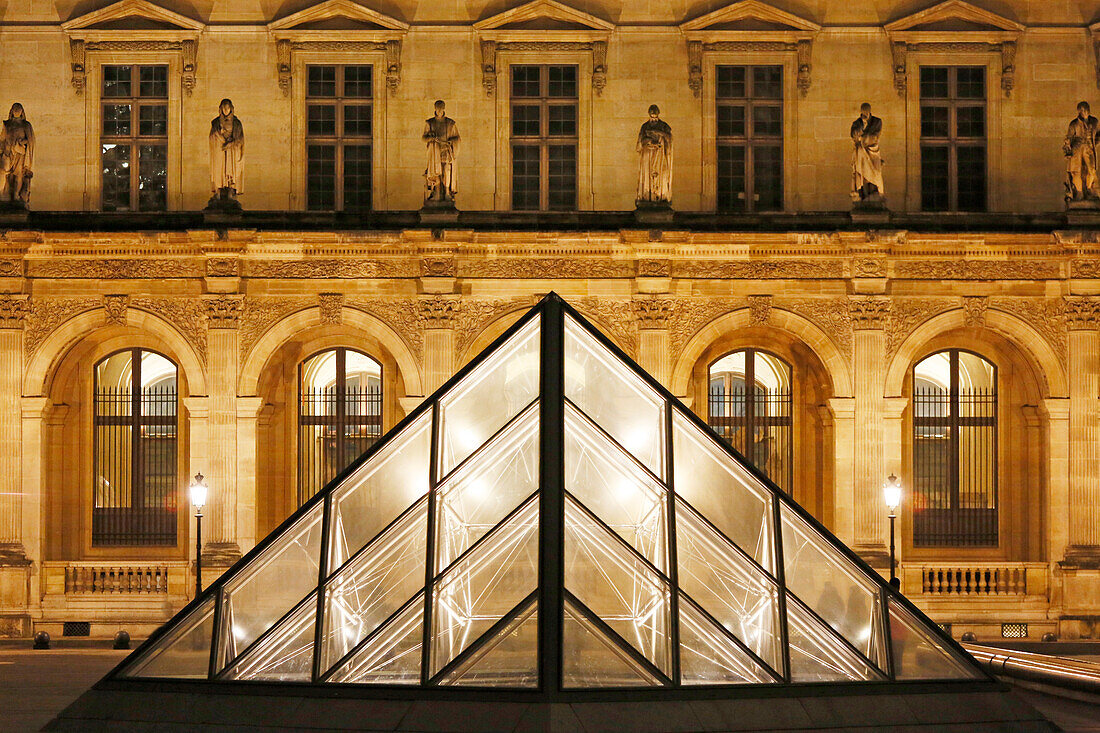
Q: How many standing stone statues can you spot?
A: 6